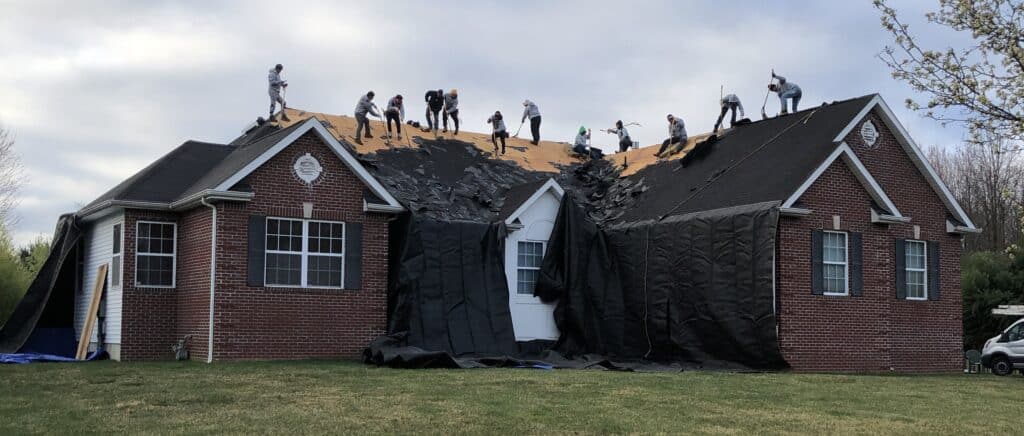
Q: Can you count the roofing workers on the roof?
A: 12